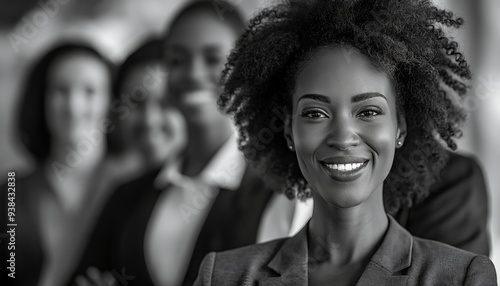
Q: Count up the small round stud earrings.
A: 2